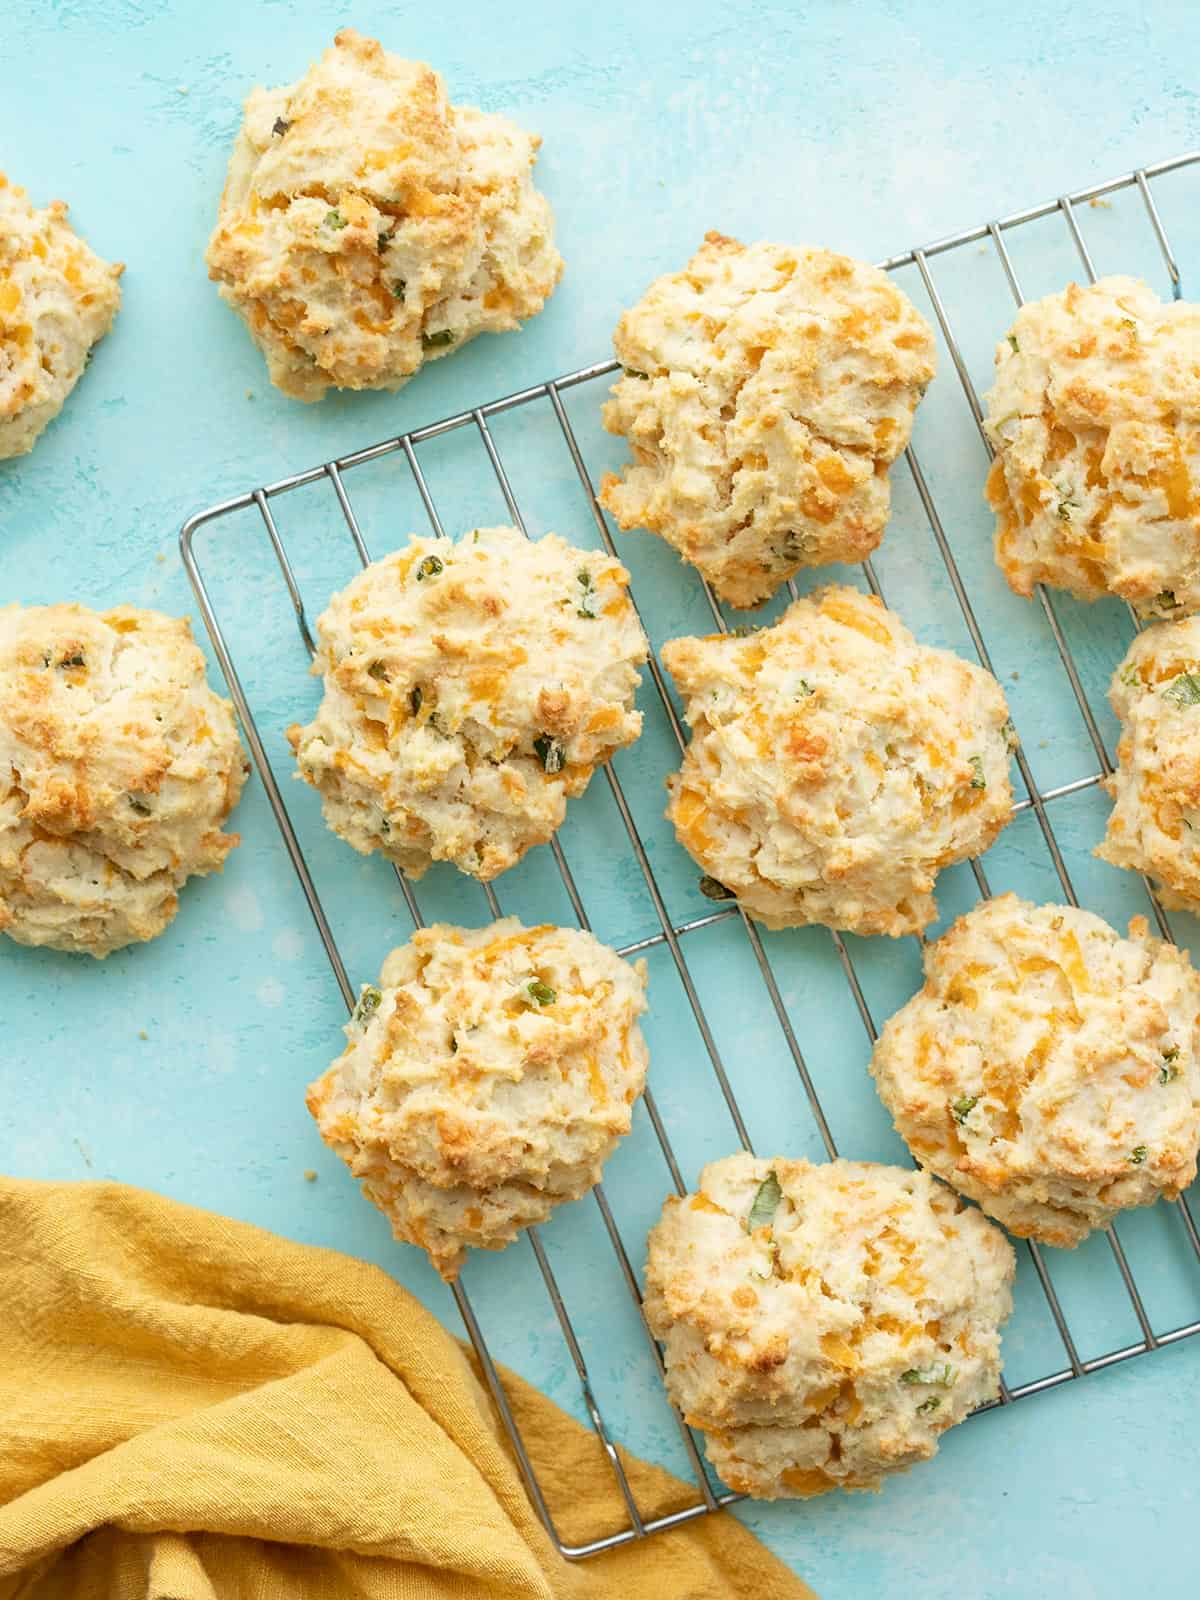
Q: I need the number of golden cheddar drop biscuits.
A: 11